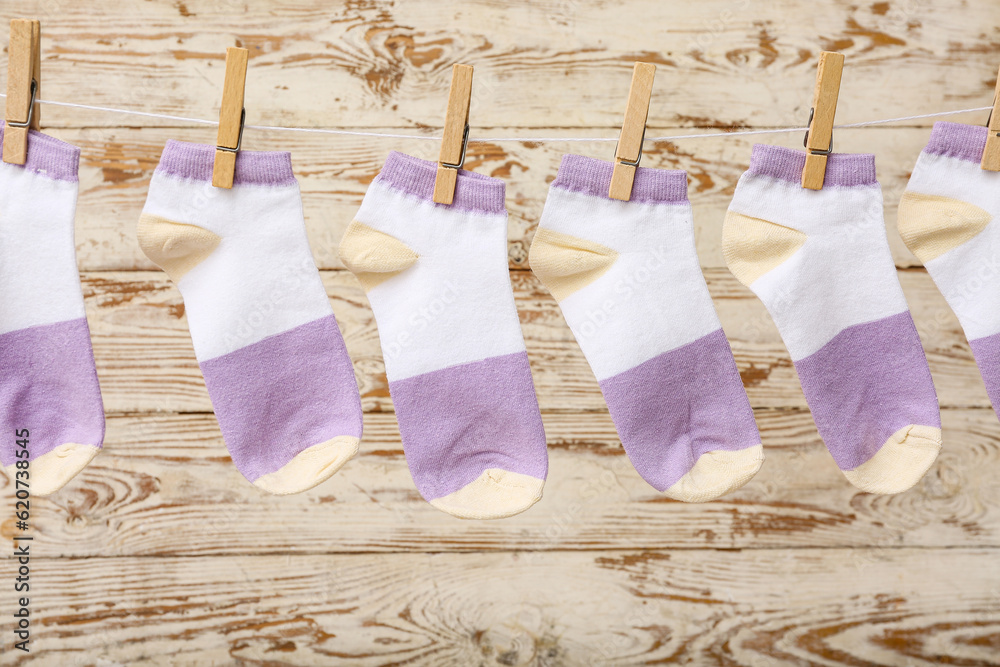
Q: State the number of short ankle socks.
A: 6